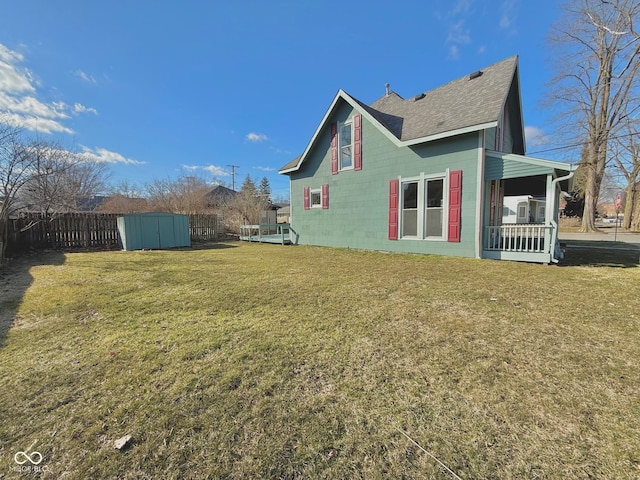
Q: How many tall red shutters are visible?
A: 4